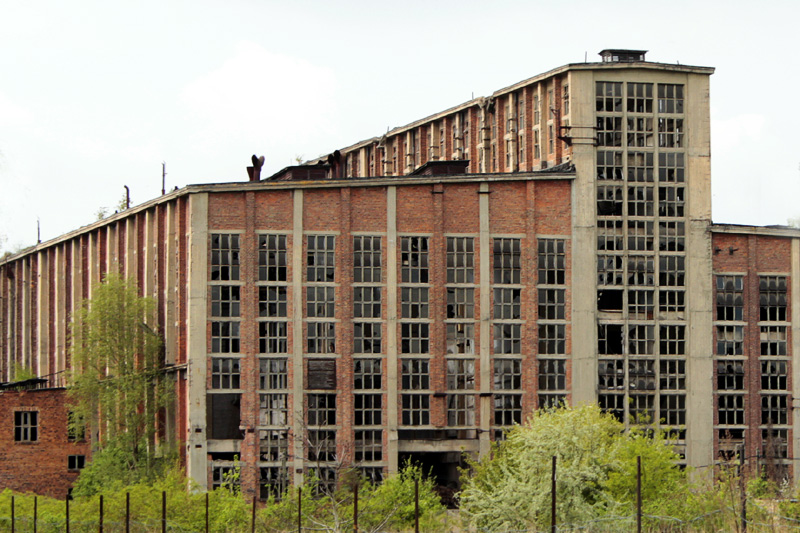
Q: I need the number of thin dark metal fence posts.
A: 14